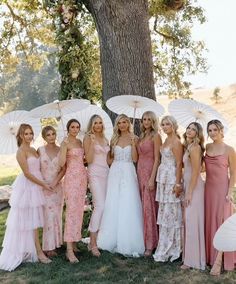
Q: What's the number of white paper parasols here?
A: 6